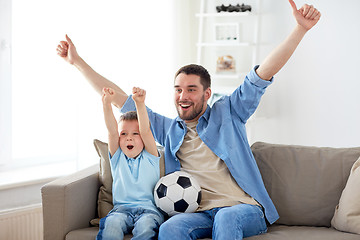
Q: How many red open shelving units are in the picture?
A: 0